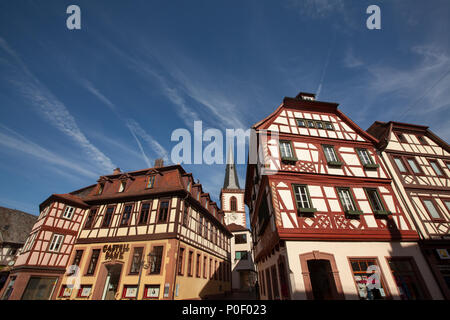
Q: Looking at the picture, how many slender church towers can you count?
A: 1